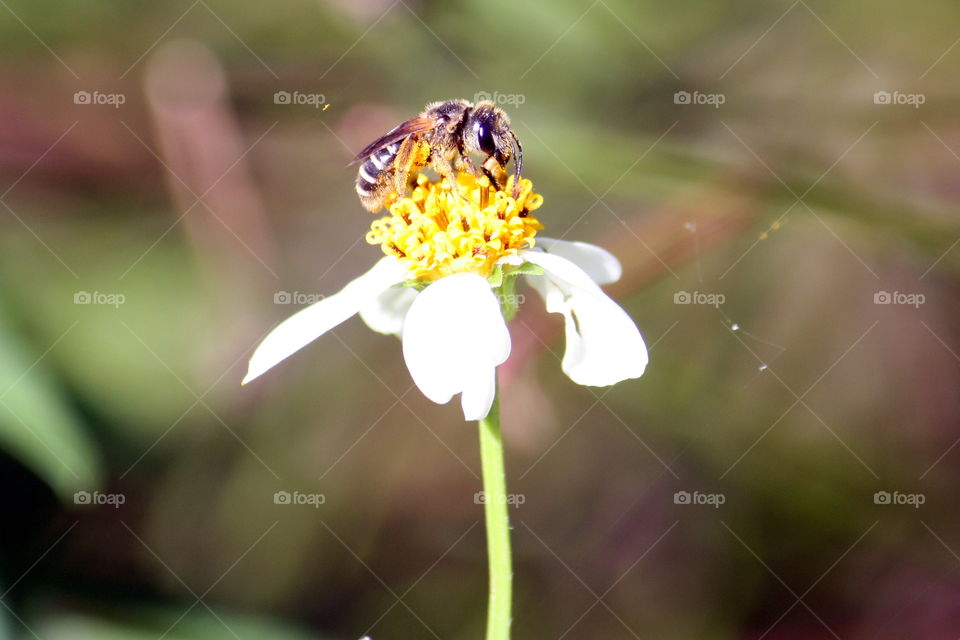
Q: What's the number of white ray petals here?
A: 5